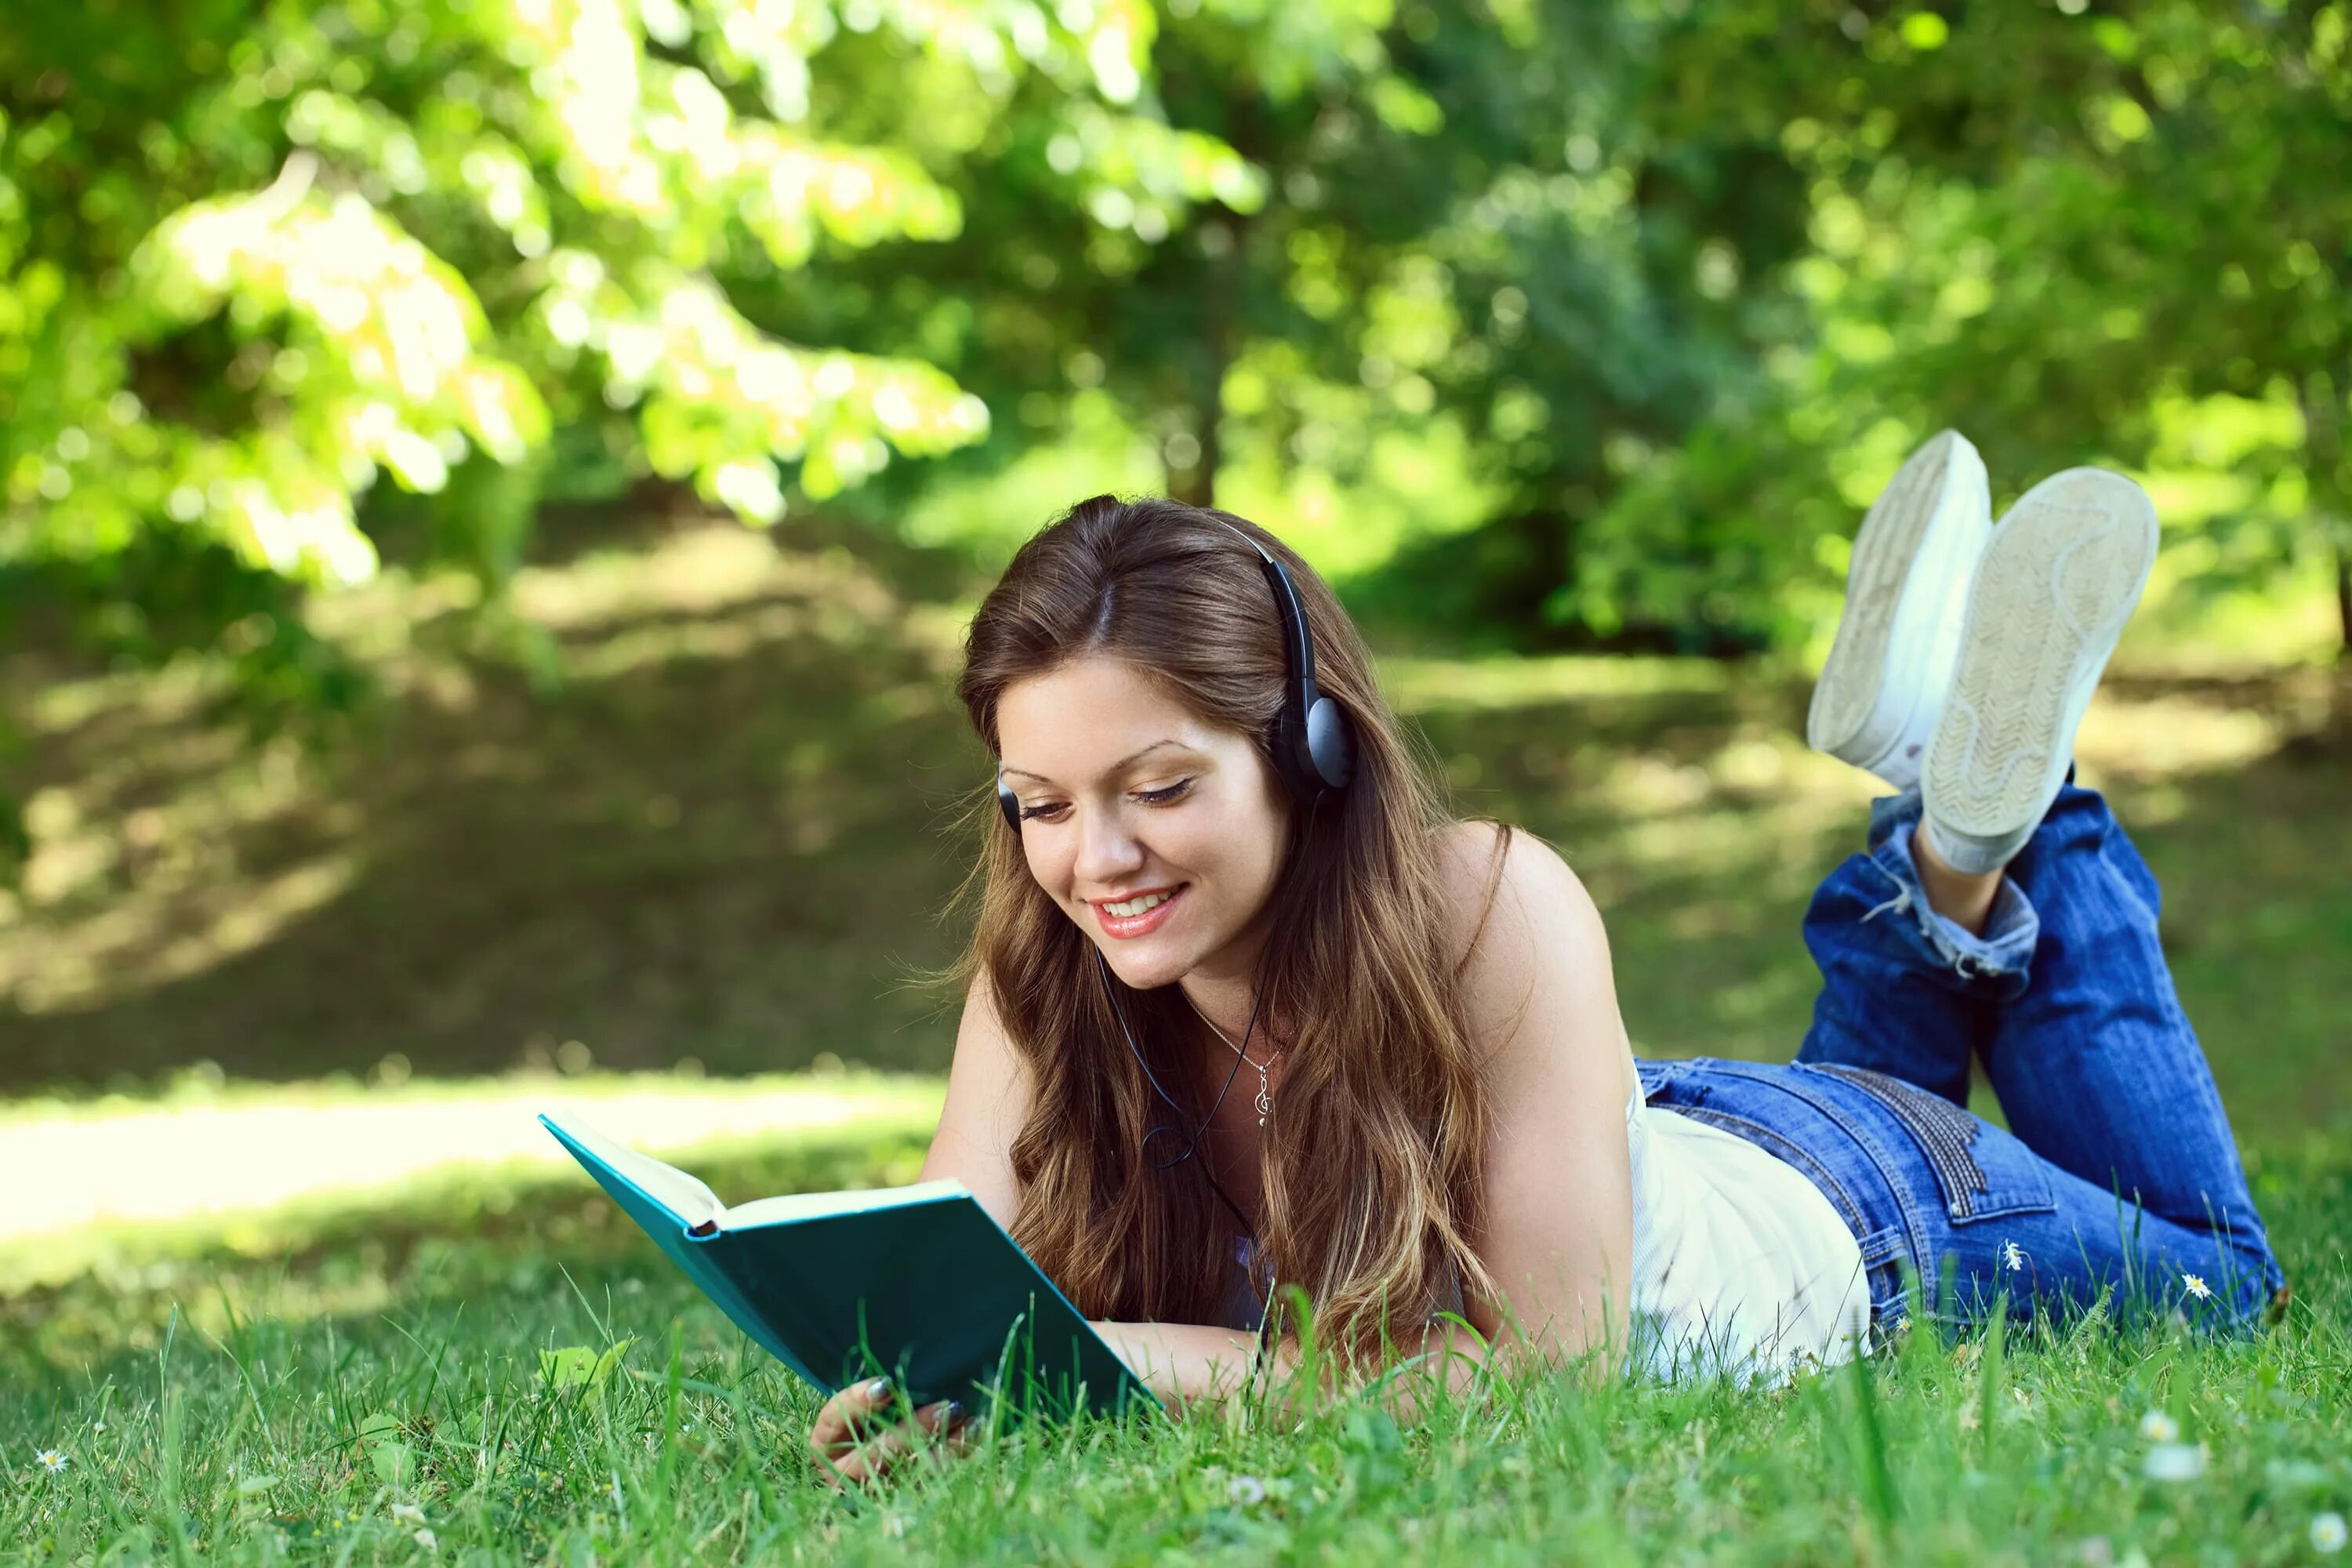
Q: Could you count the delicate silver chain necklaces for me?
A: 1